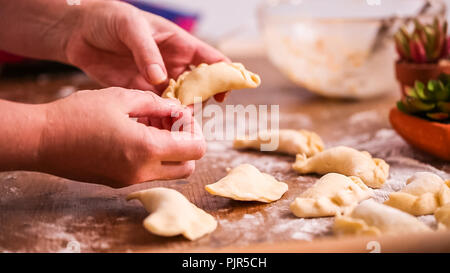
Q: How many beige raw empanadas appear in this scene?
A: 9